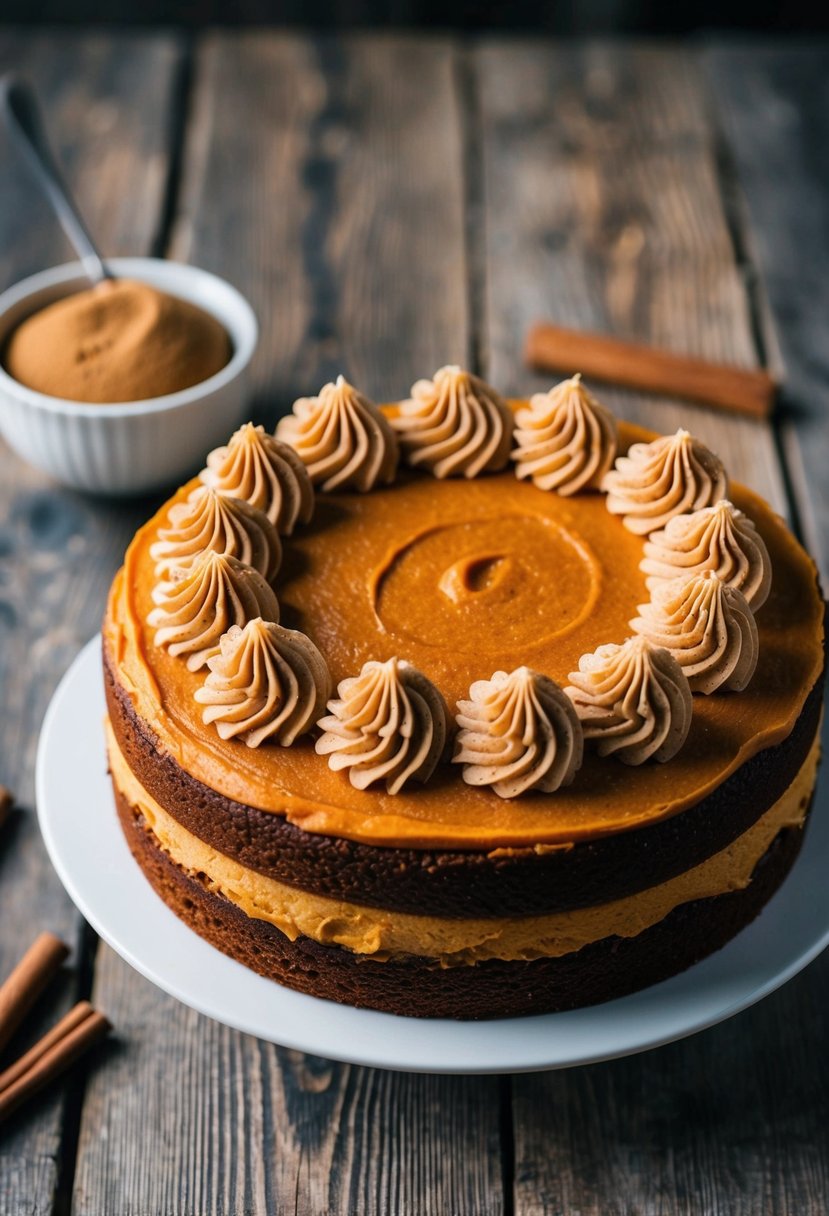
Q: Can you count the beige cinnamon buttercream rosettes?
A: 13